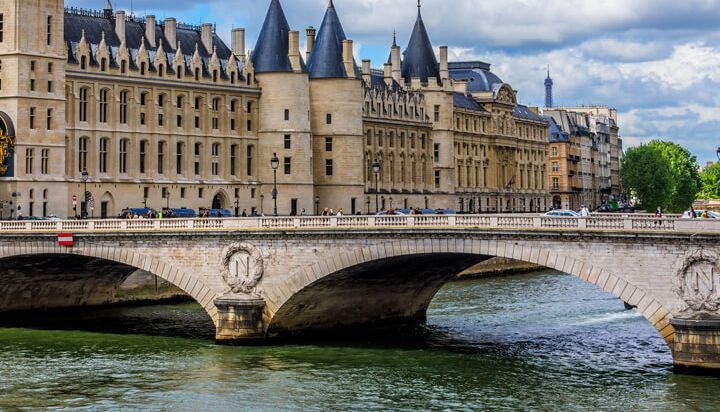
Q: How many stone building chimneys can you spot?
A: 12